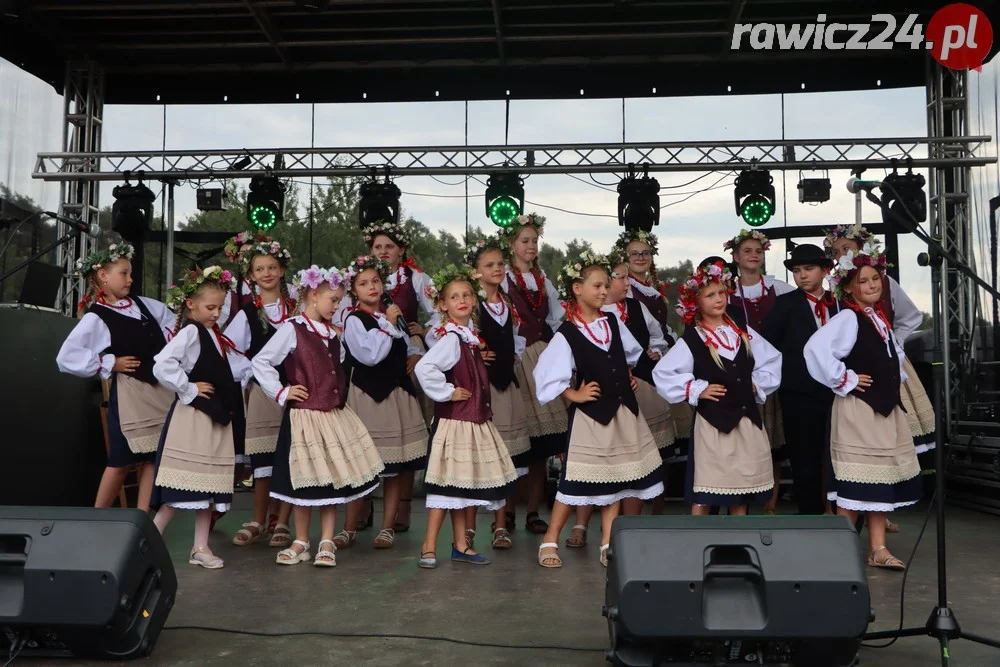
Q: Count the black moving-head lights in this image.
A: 7